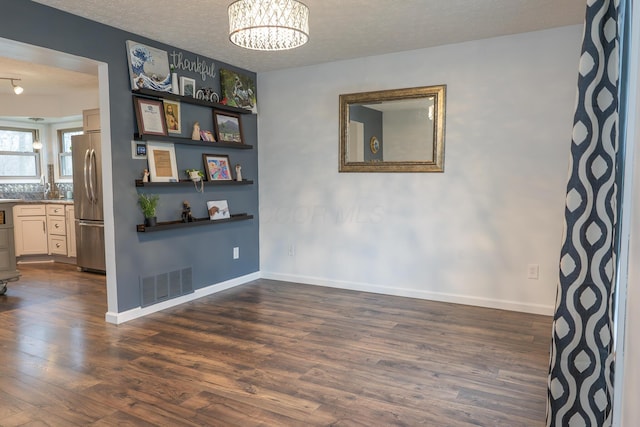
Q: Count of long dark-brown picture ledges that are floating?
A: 4